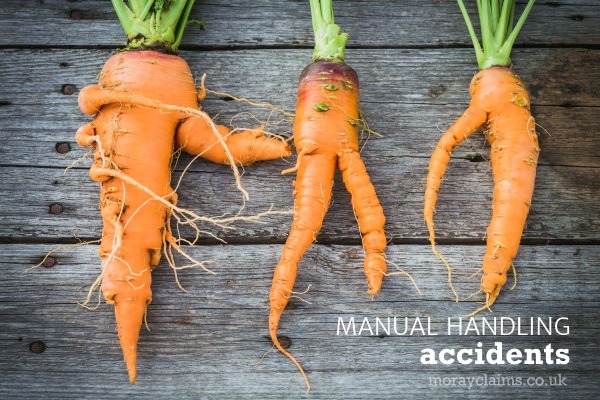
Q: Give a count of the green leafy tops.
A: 3